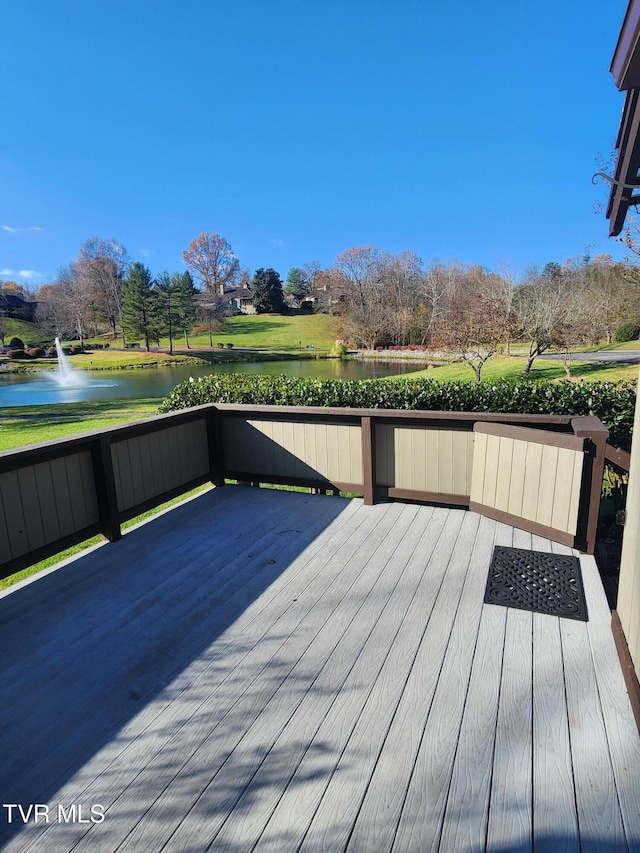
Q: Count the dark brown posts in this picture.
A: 4